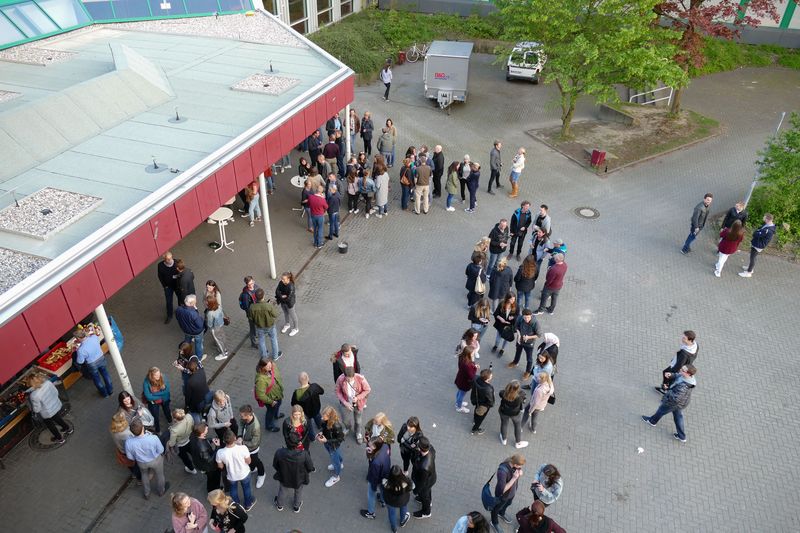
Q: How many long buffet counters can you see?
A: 1